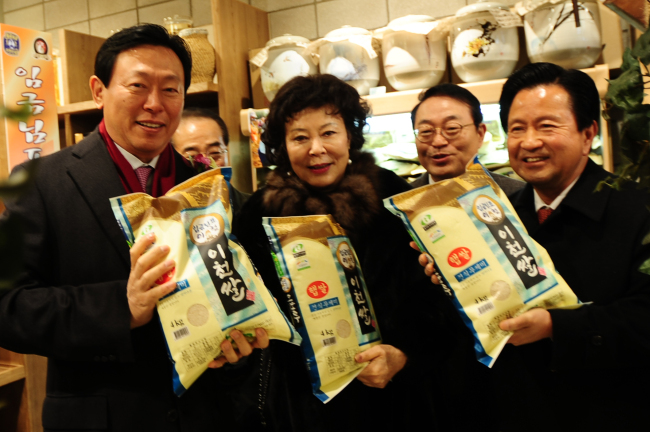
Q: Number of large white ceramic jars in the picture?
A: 5